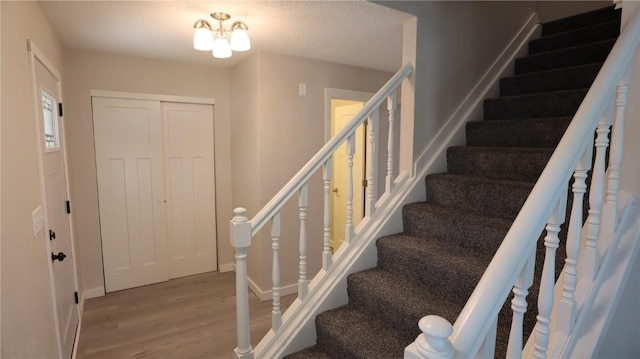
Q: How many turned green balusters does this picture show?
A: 0